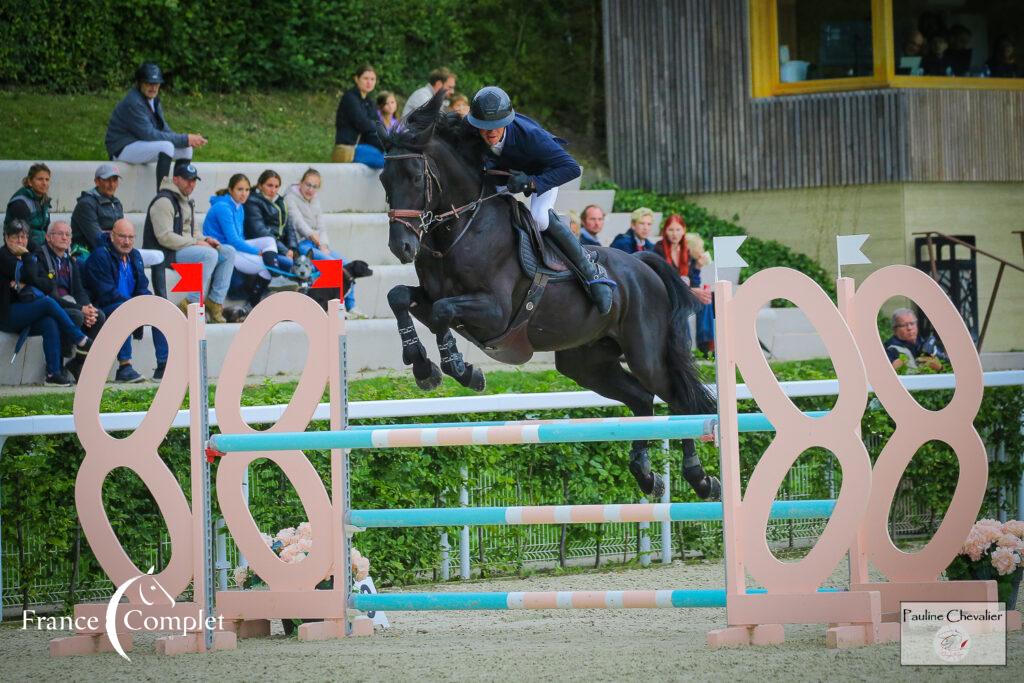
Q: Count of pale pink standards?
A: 4